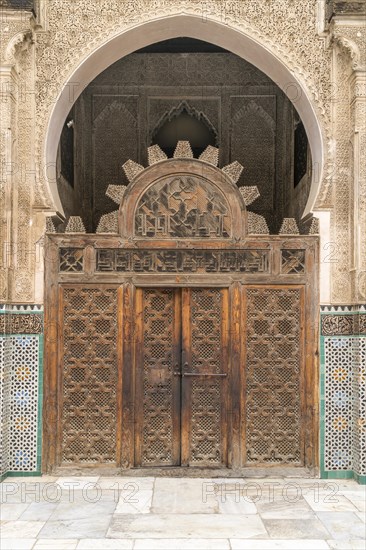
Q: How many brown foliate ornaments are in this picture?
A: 13